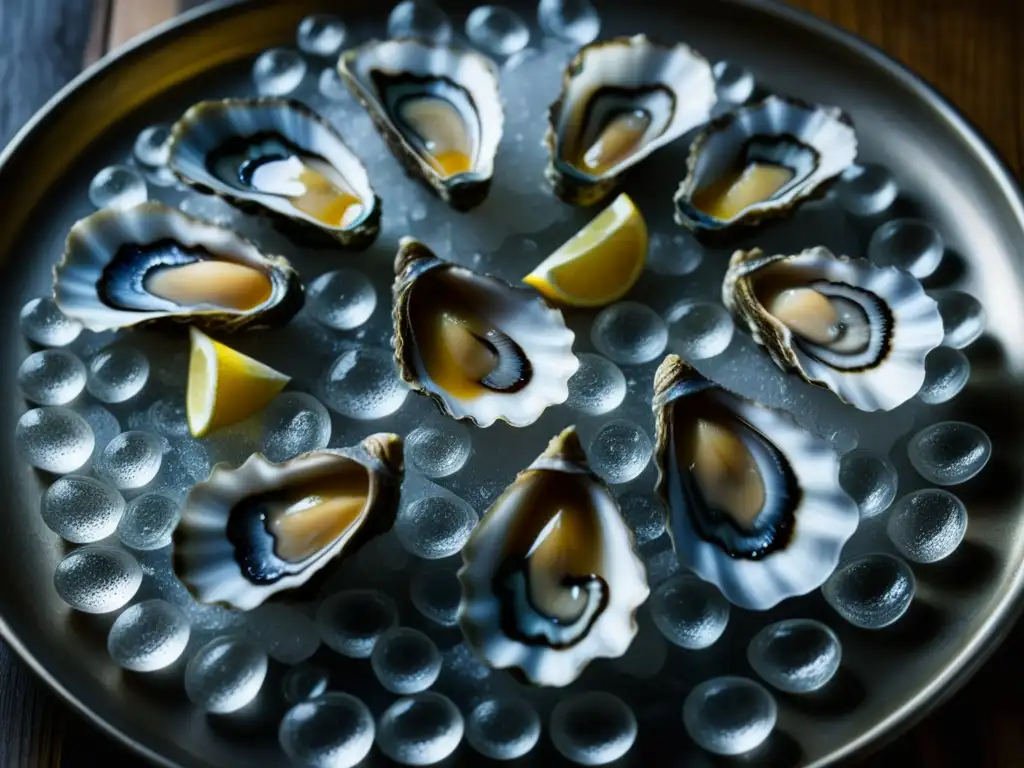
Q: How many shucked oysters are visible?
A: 10